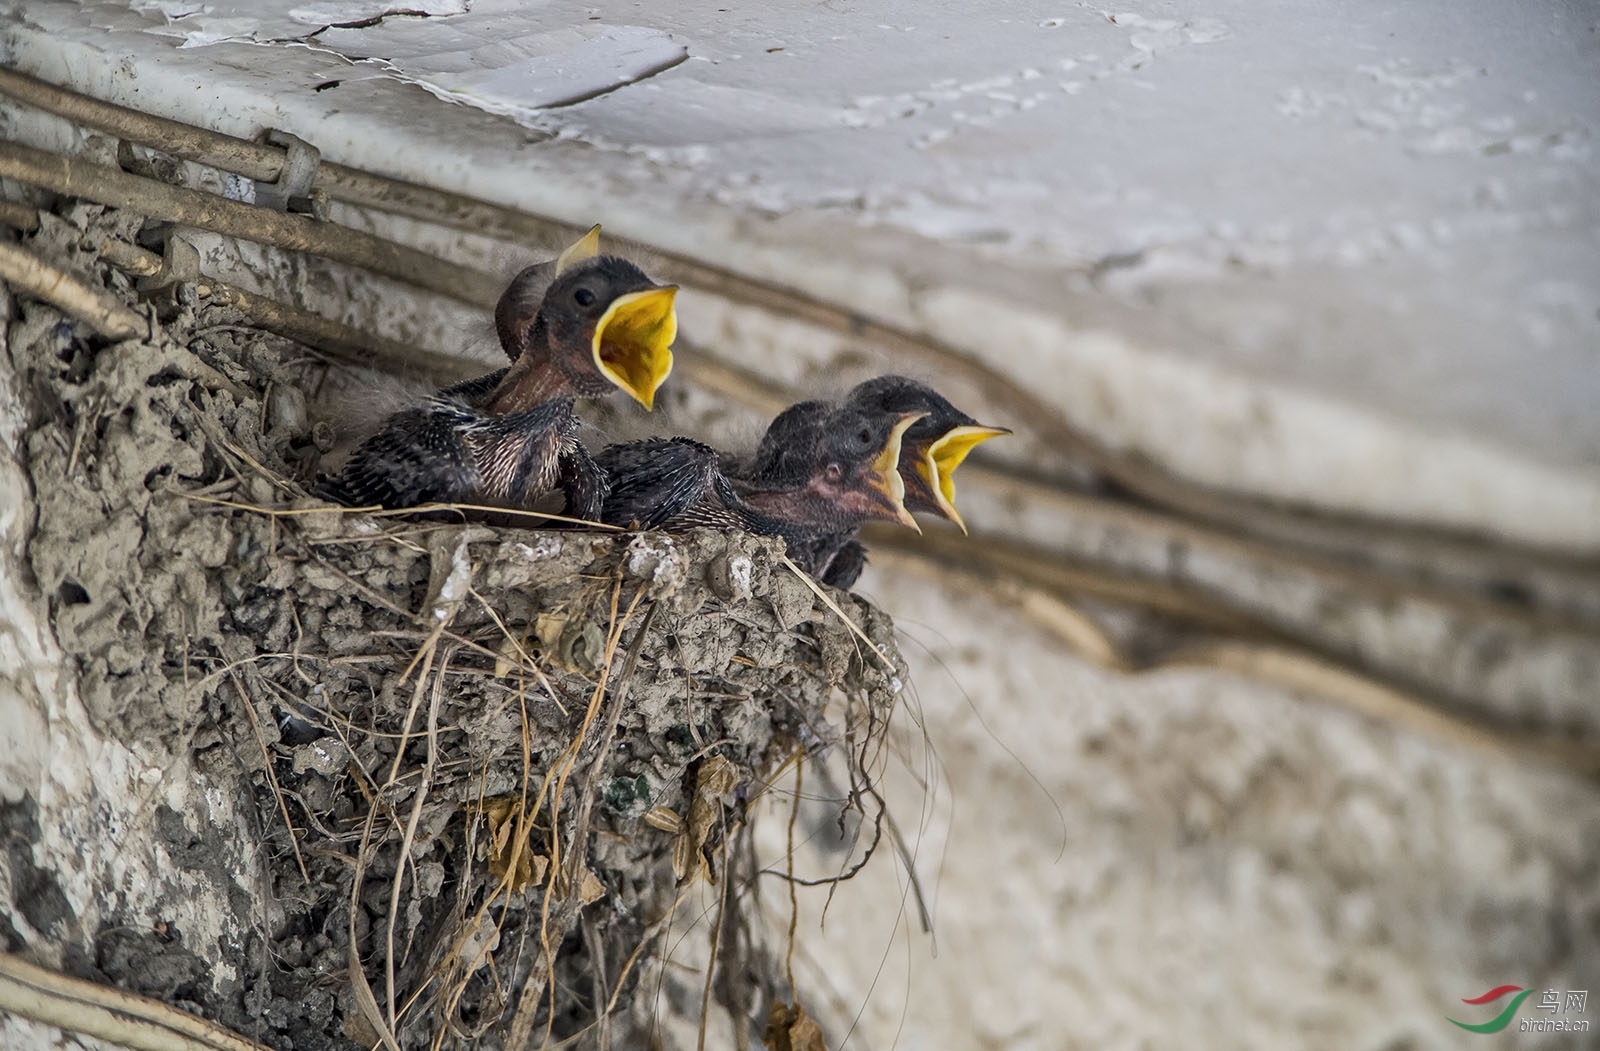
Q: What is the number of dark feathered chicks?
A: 4